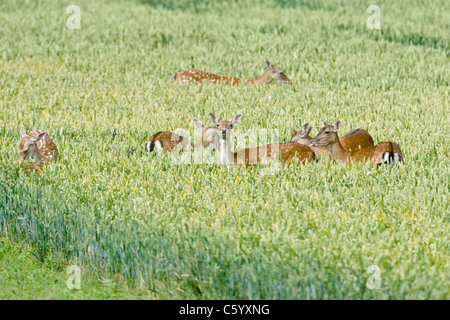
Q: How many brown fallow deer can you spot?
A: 6